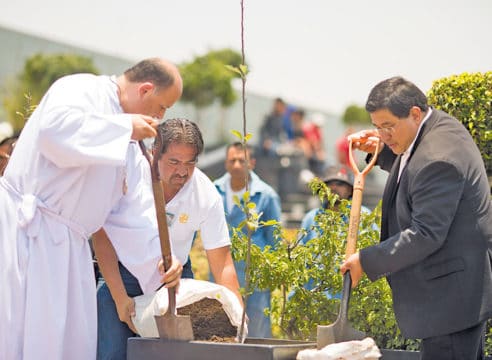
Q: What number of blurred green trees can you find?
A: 3